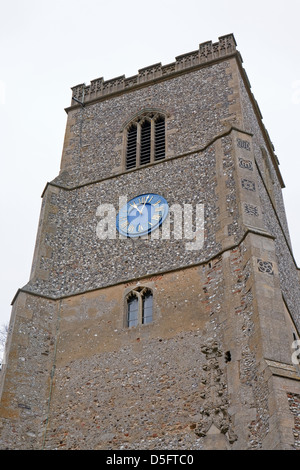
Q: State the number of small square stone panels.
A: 5